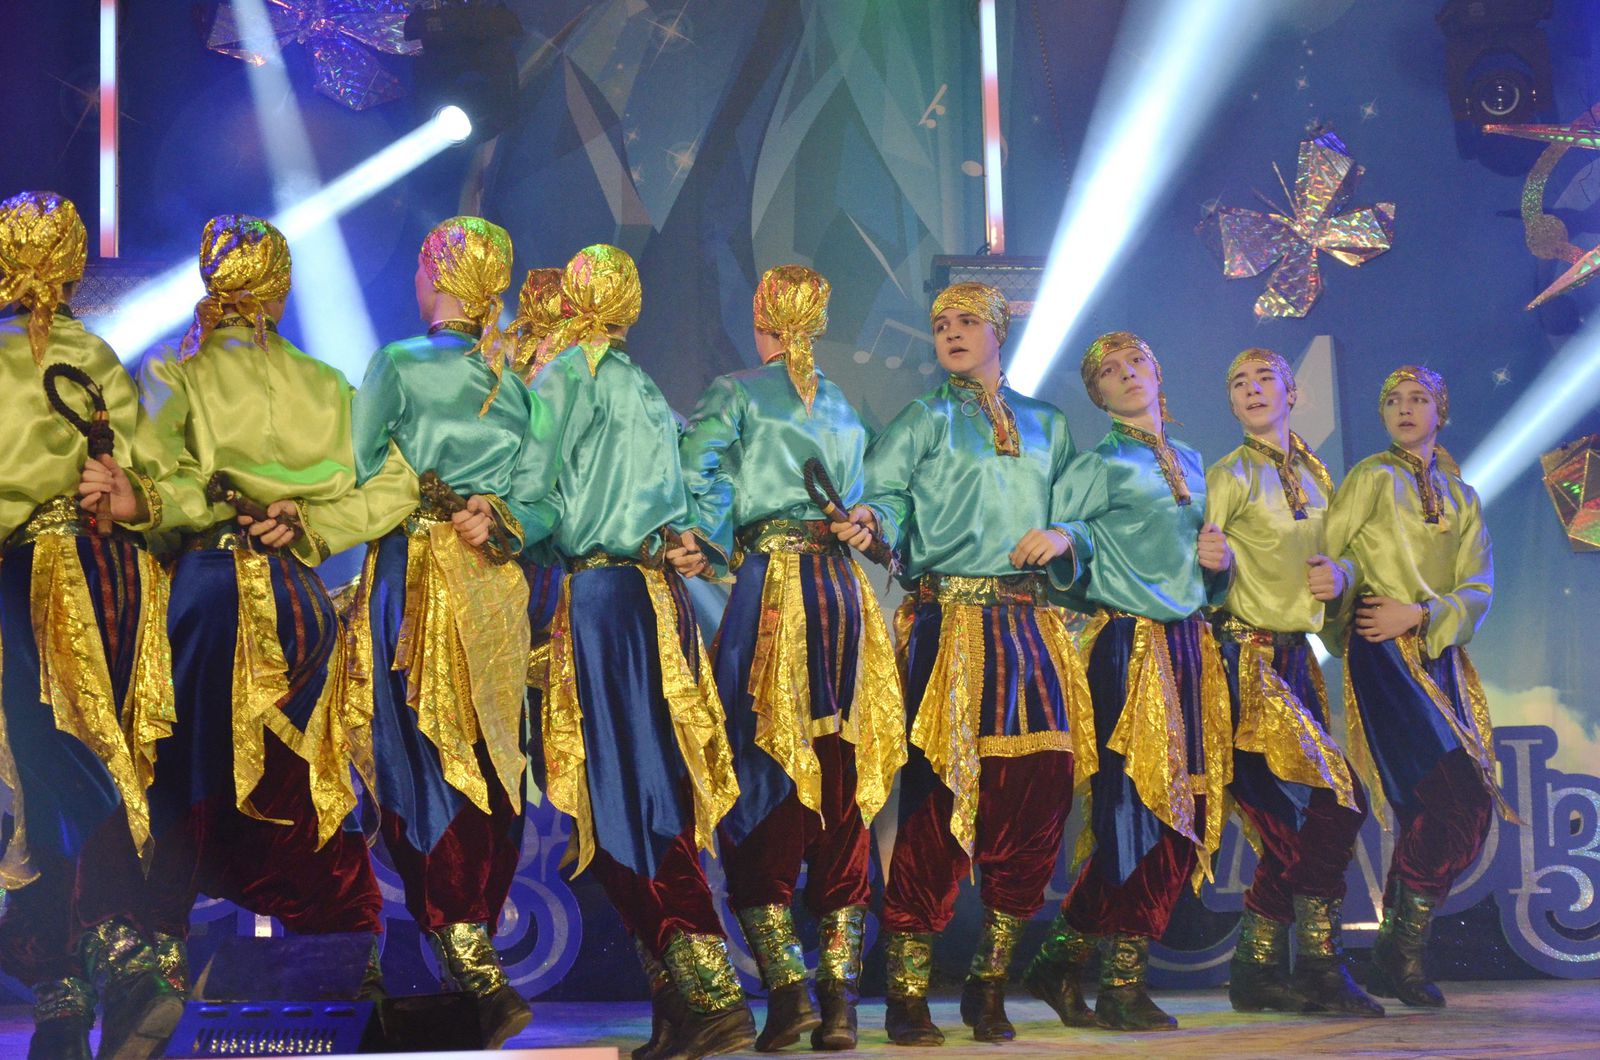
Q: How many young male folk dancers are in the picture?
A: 10